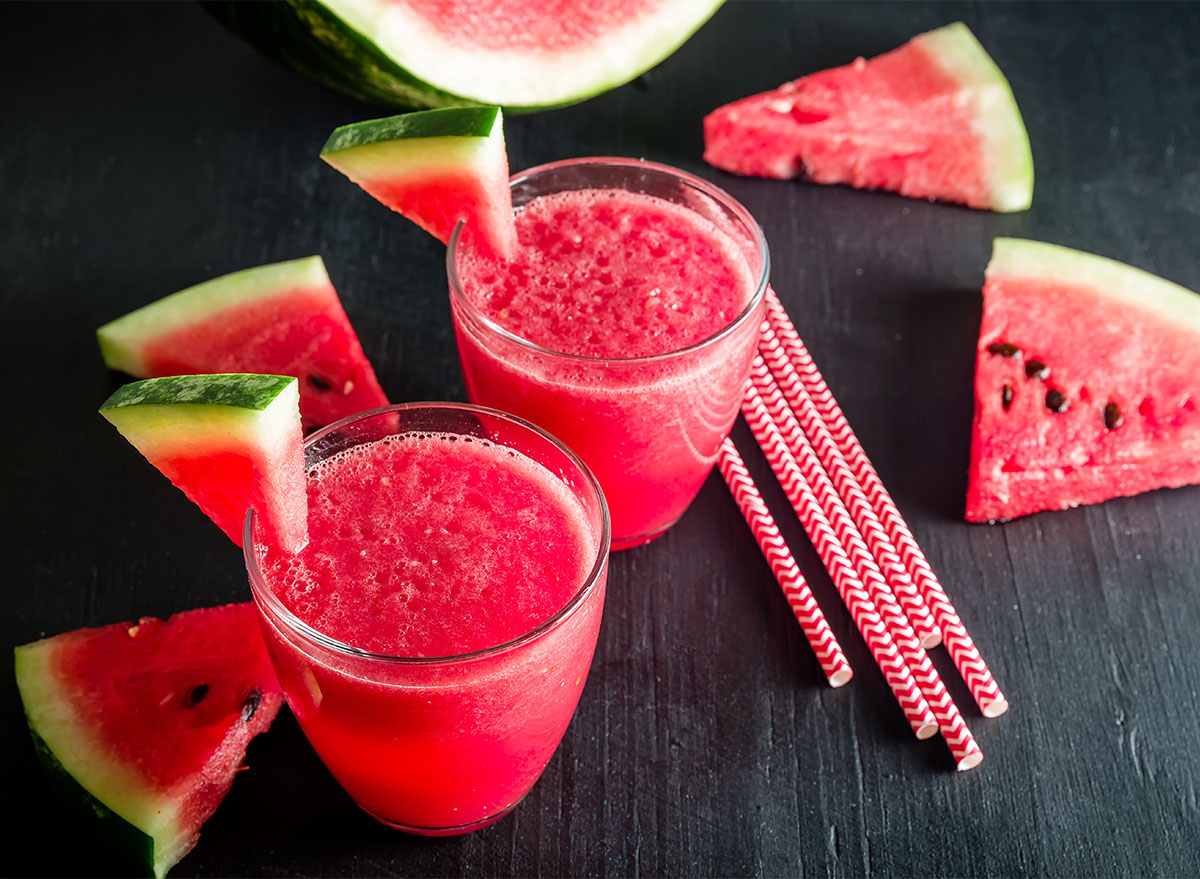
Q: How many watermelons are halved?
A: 1